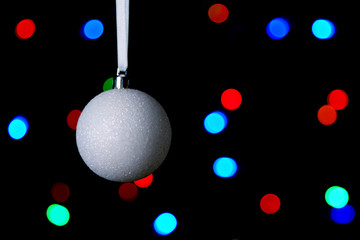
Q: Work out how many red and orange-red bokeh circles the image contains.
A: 10